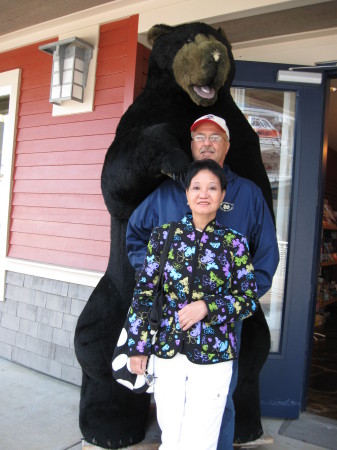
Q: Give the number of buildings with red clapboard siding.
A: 1